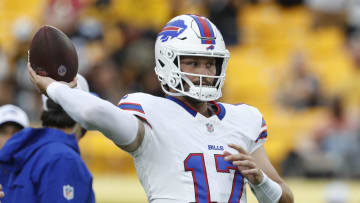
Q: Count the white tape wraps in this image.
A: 1